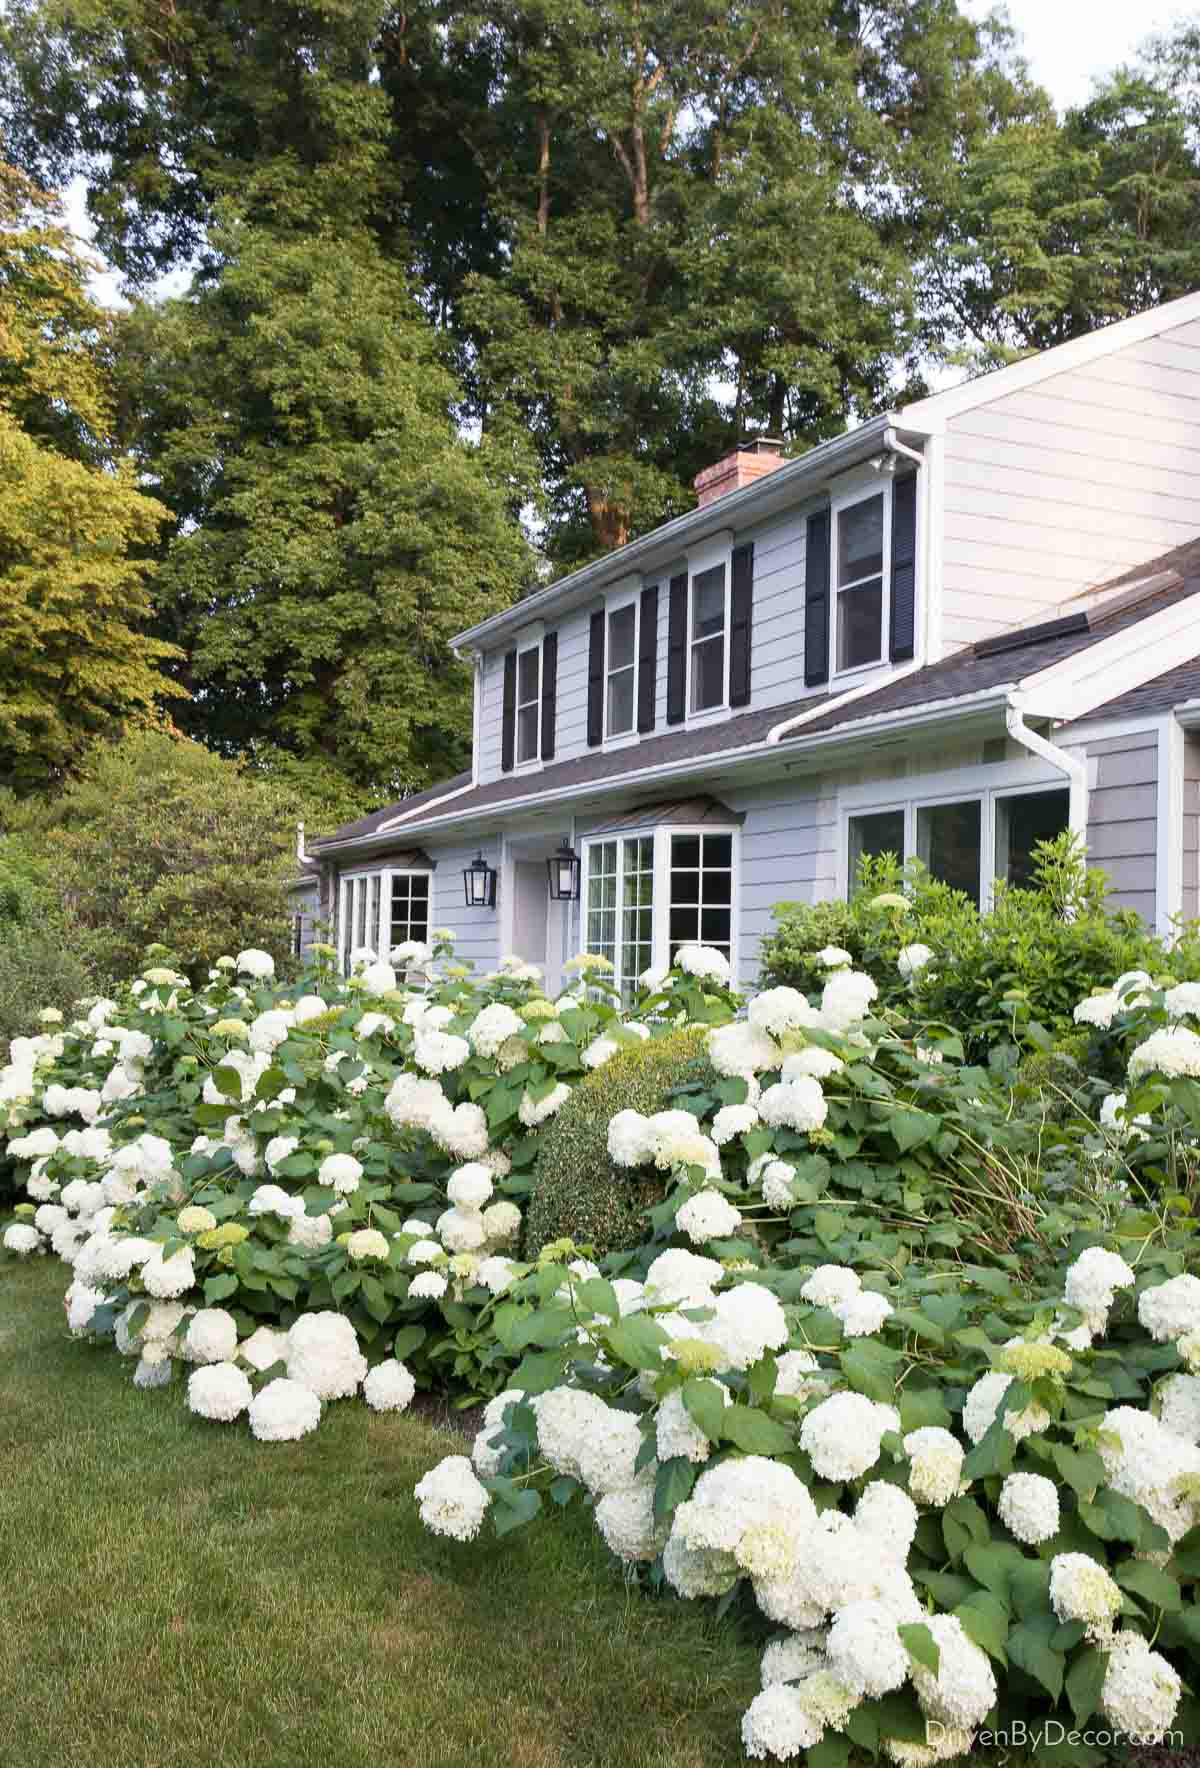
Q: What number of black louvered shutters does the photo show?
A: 8